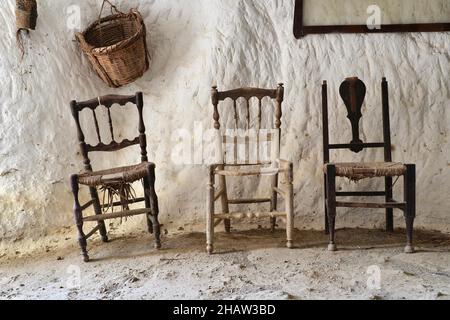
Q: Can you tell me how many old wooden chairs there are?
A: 3